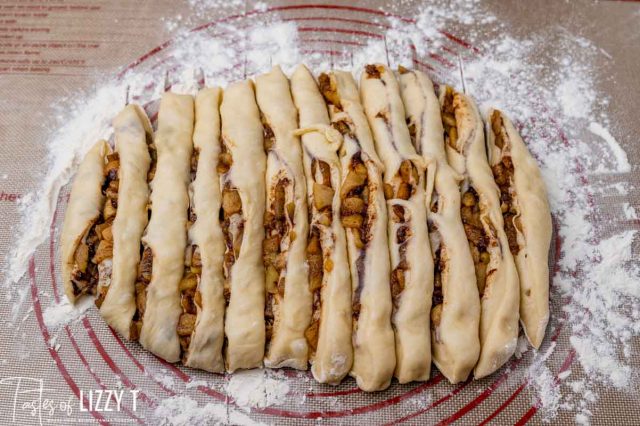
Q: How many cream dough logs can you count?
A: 12